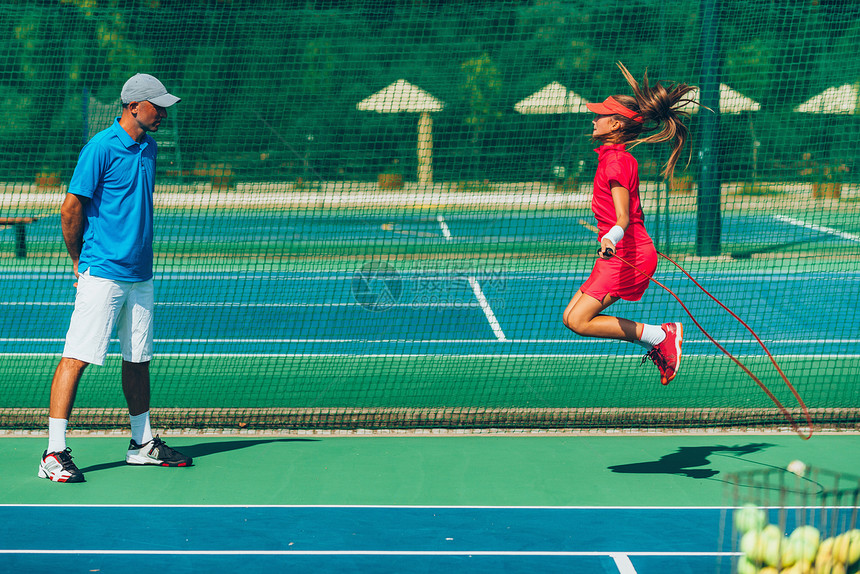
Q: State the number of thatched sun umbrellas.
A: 4